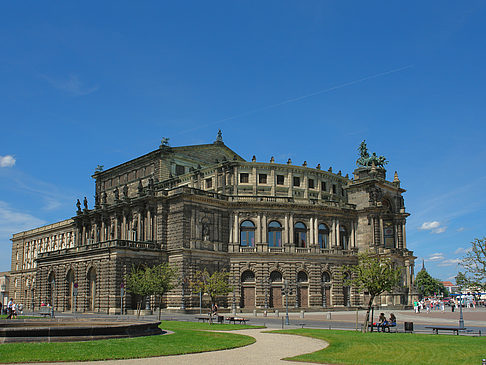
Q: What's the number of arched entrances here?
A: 8